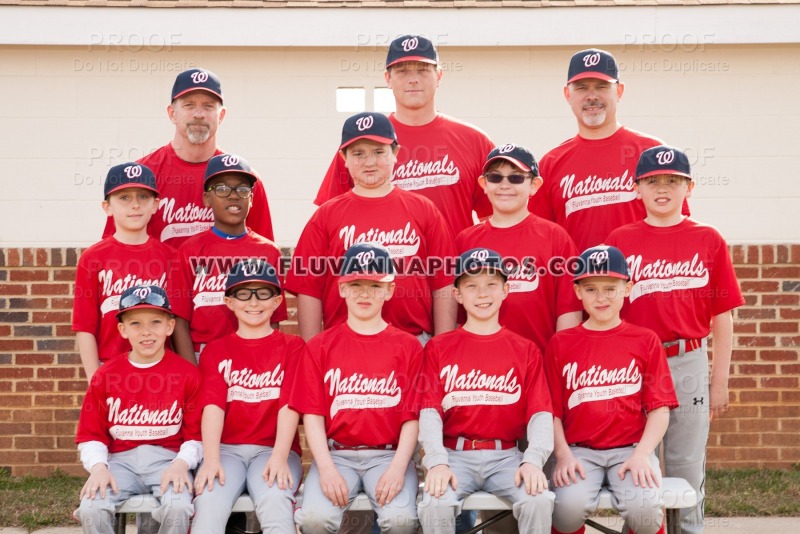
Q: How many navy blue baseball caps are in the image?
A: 13